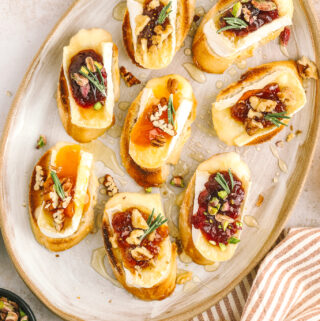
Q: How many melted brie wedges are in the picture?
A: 8